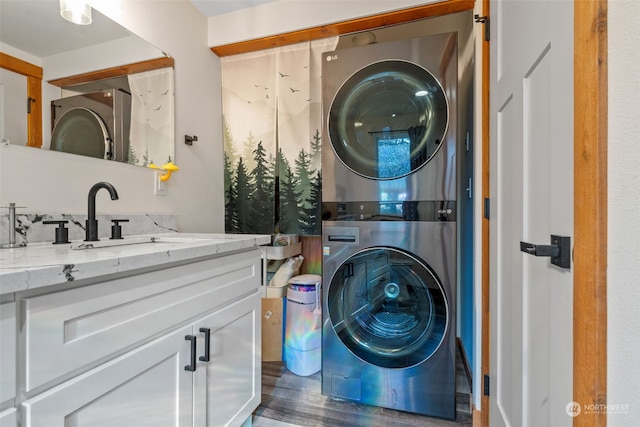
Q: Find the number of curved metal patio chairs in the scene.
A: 0